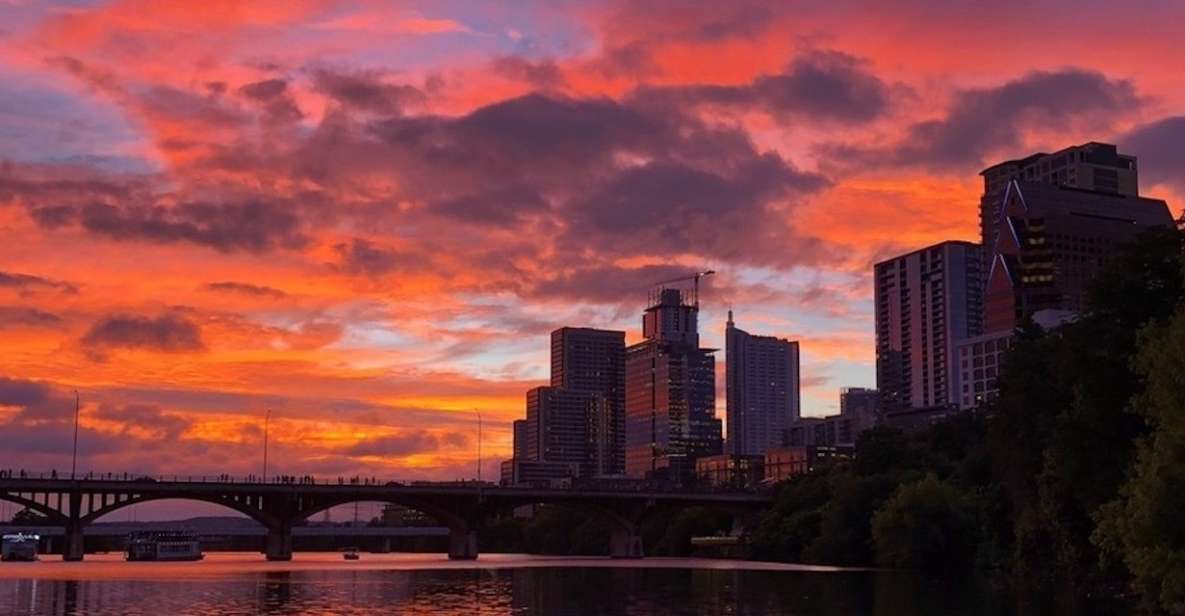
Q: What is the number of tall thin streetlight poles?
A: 3